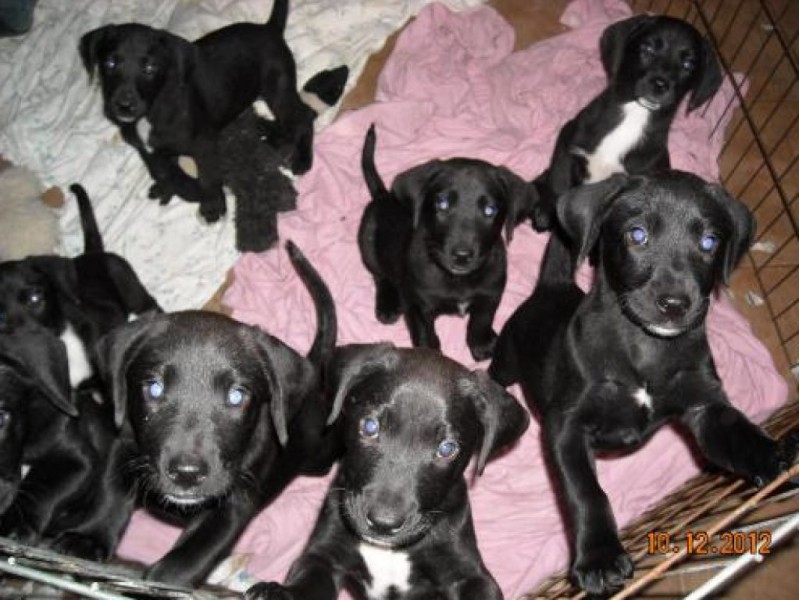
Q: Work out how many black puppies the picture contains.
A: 8